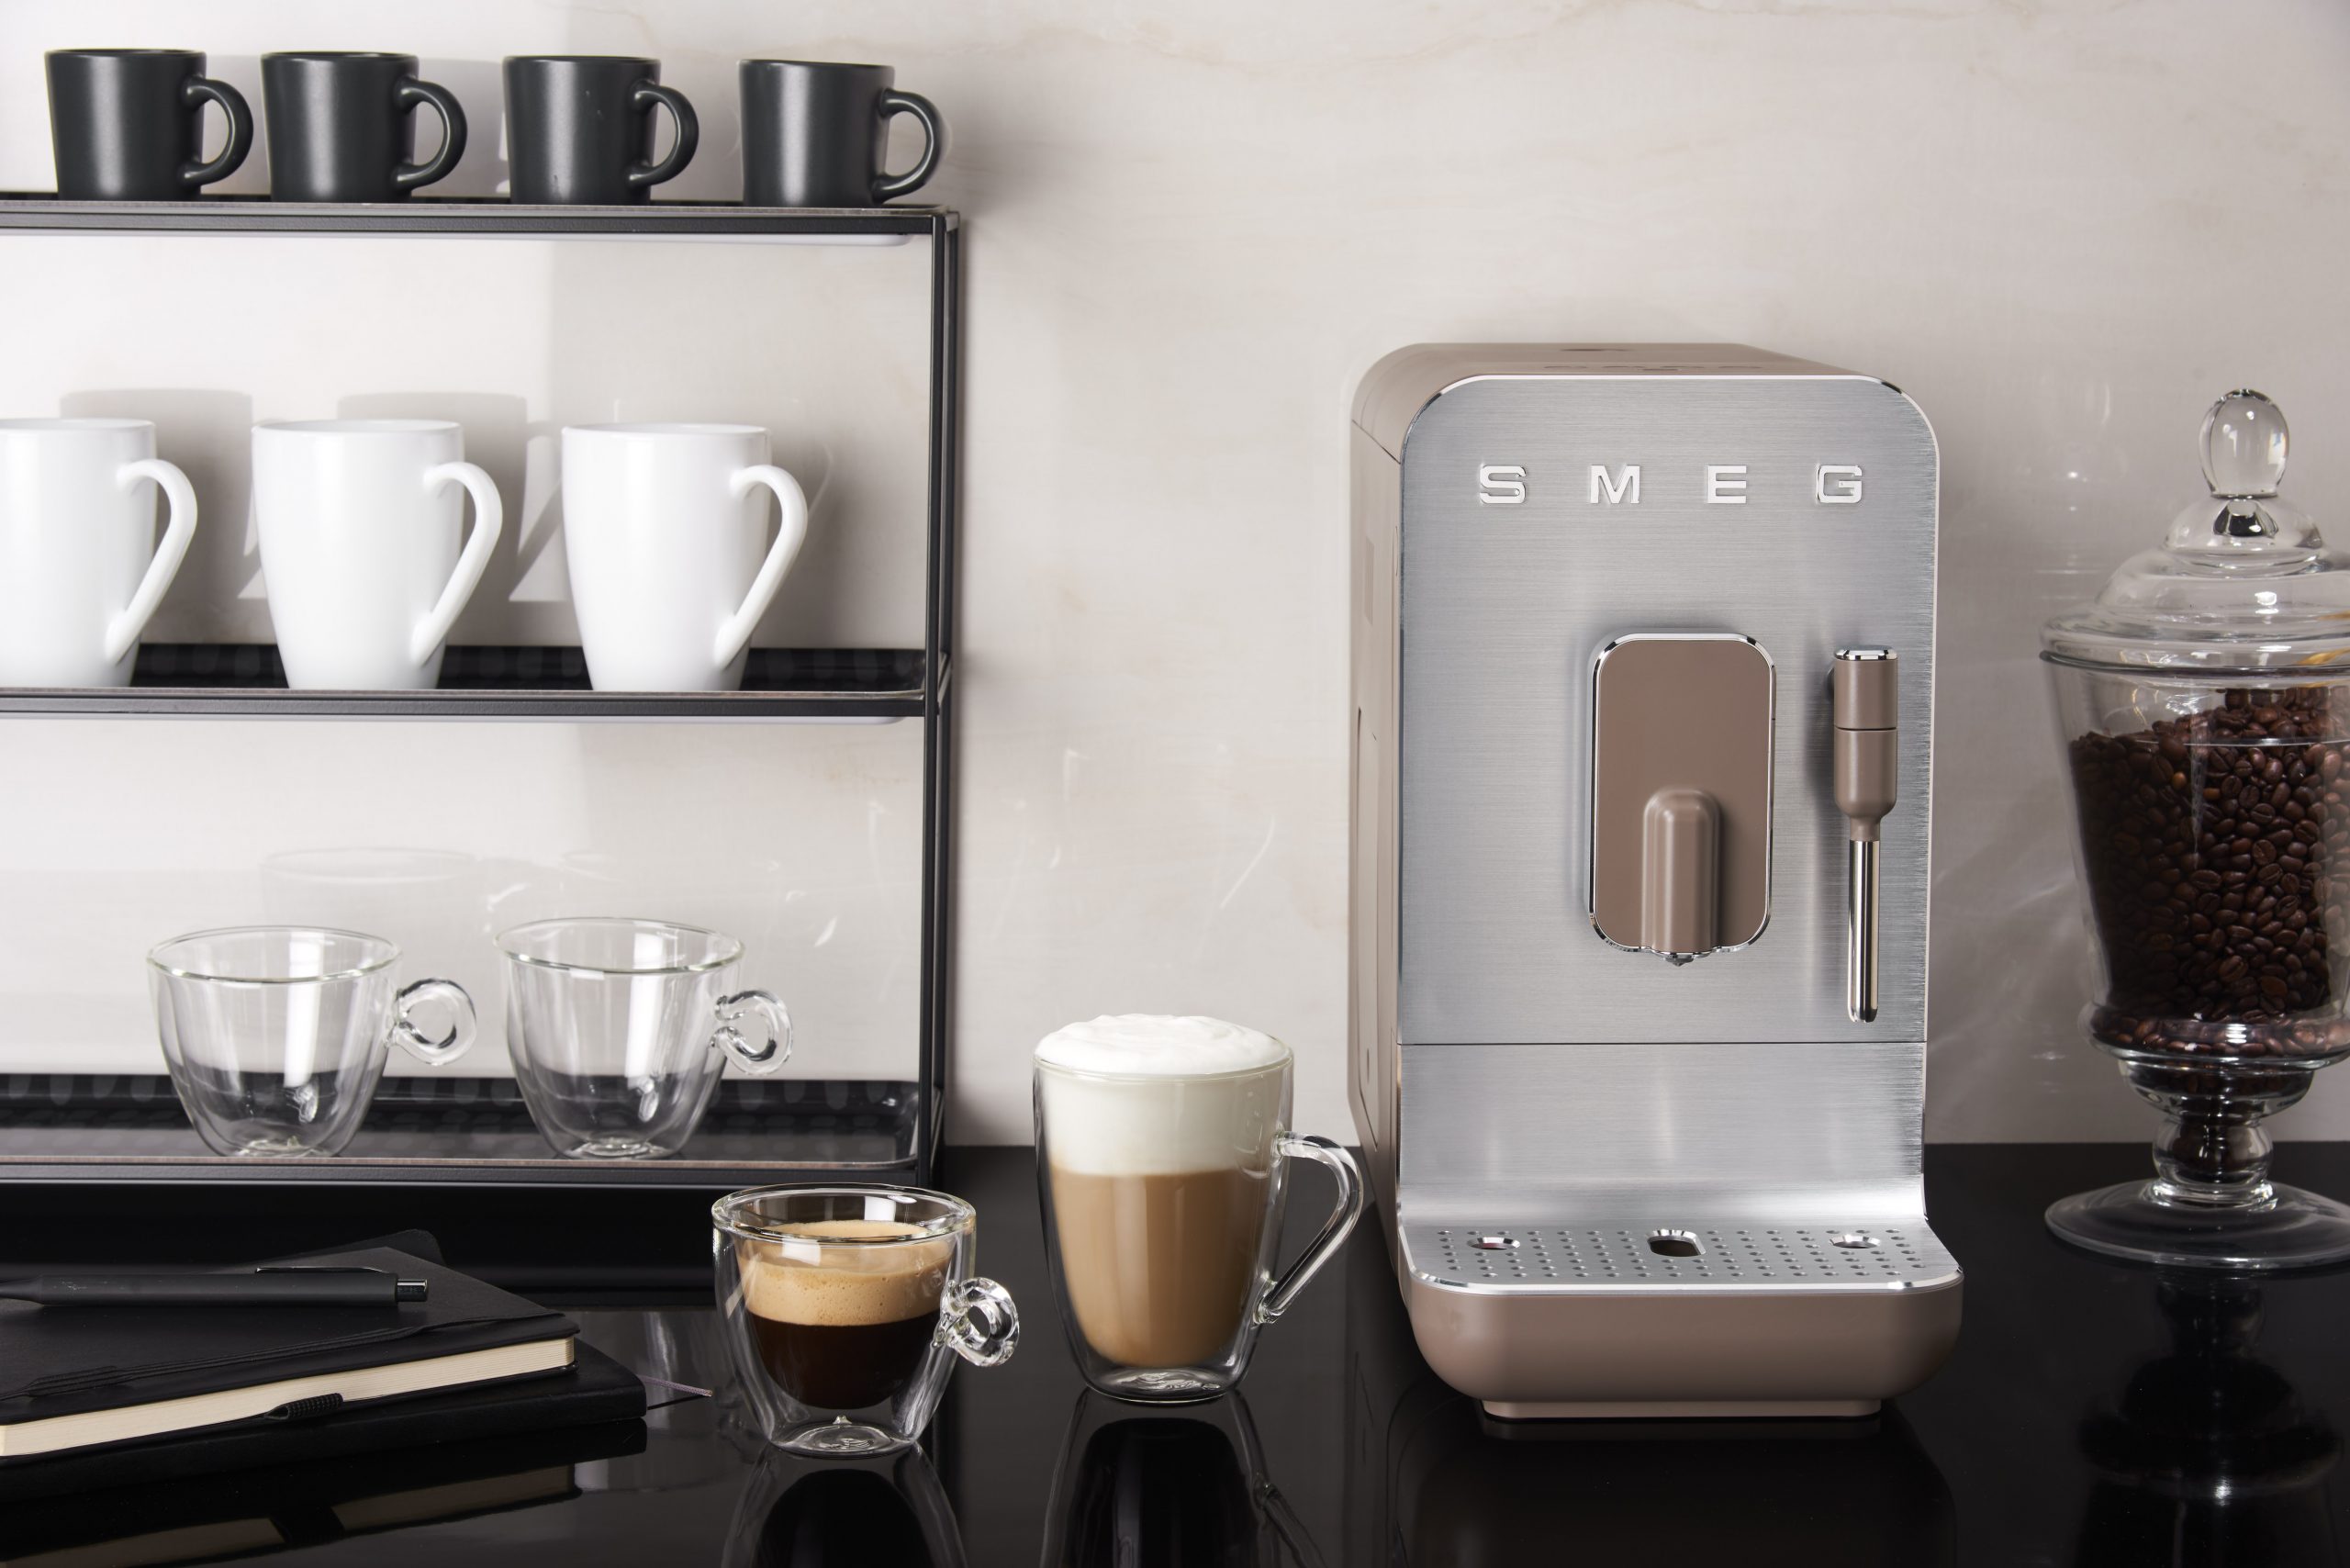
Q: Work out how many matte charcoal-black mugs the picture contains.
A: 4